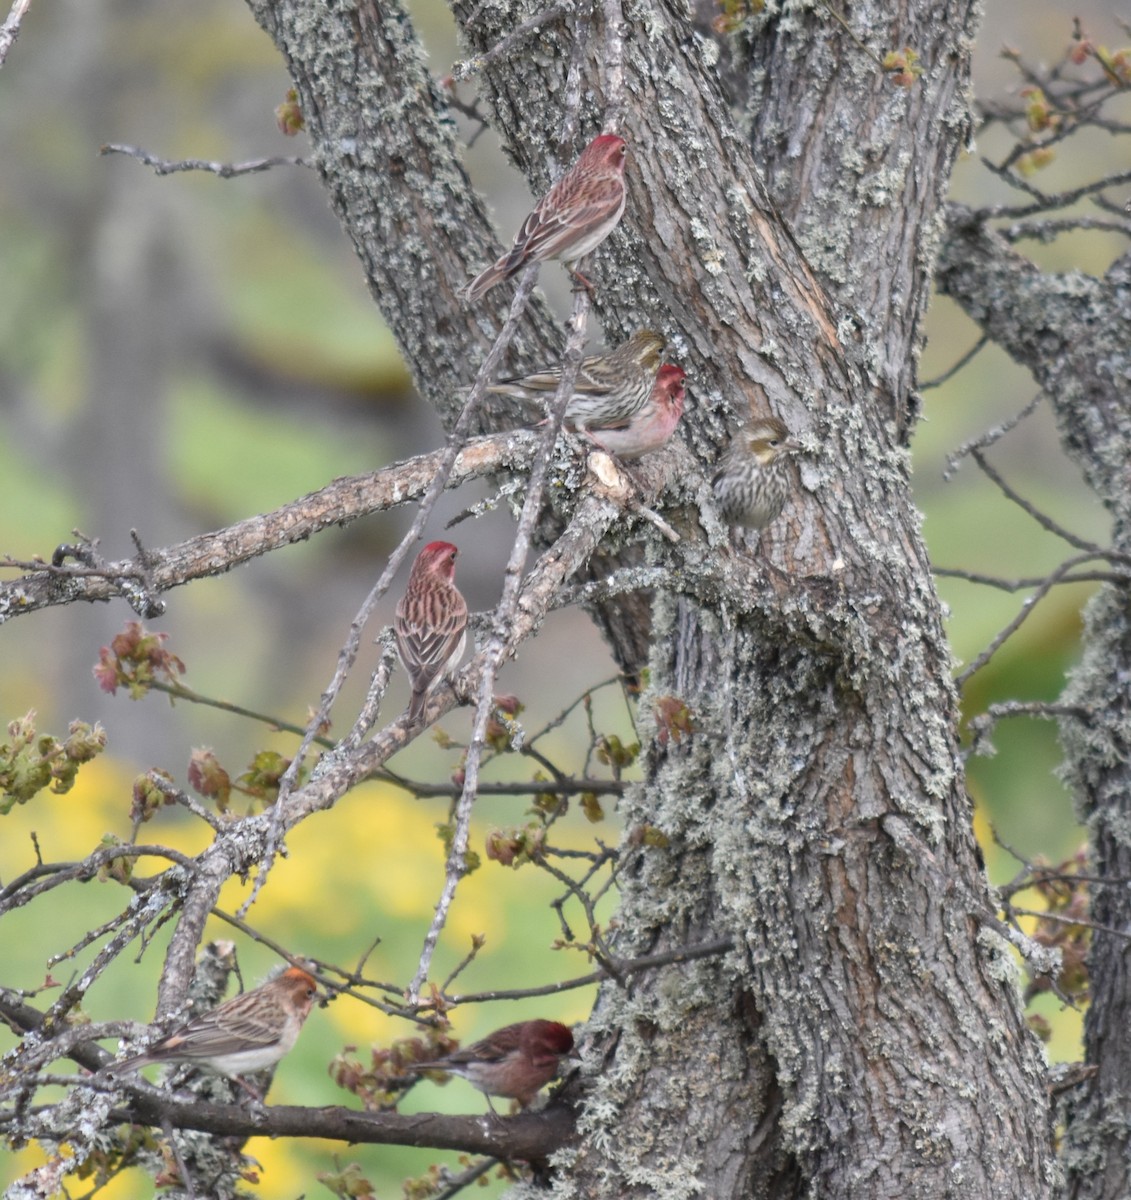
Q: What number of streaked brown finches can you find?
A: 2